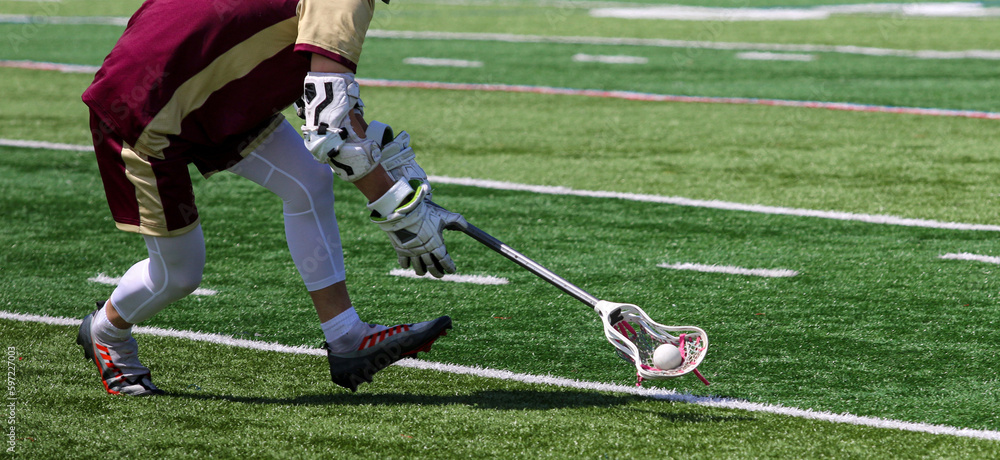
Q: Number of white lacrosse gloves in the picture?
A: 2